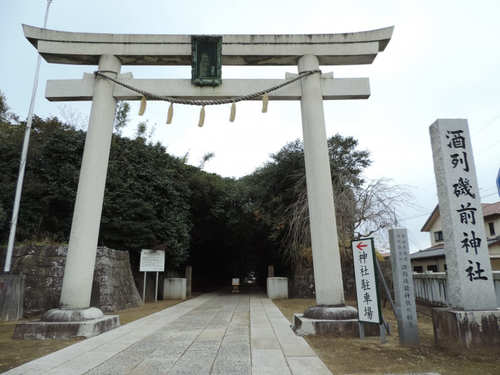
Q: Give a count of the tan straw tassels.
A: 5